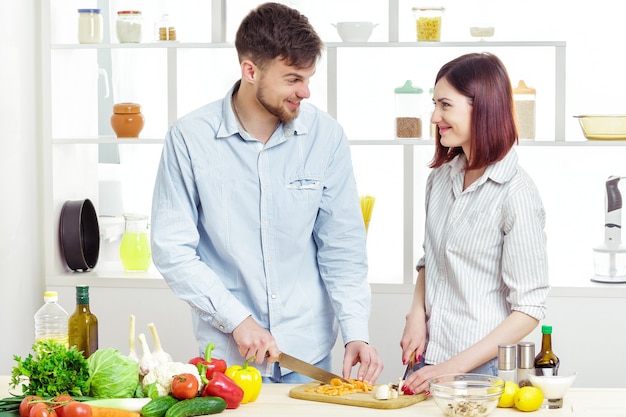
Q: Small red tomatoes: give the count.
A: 5